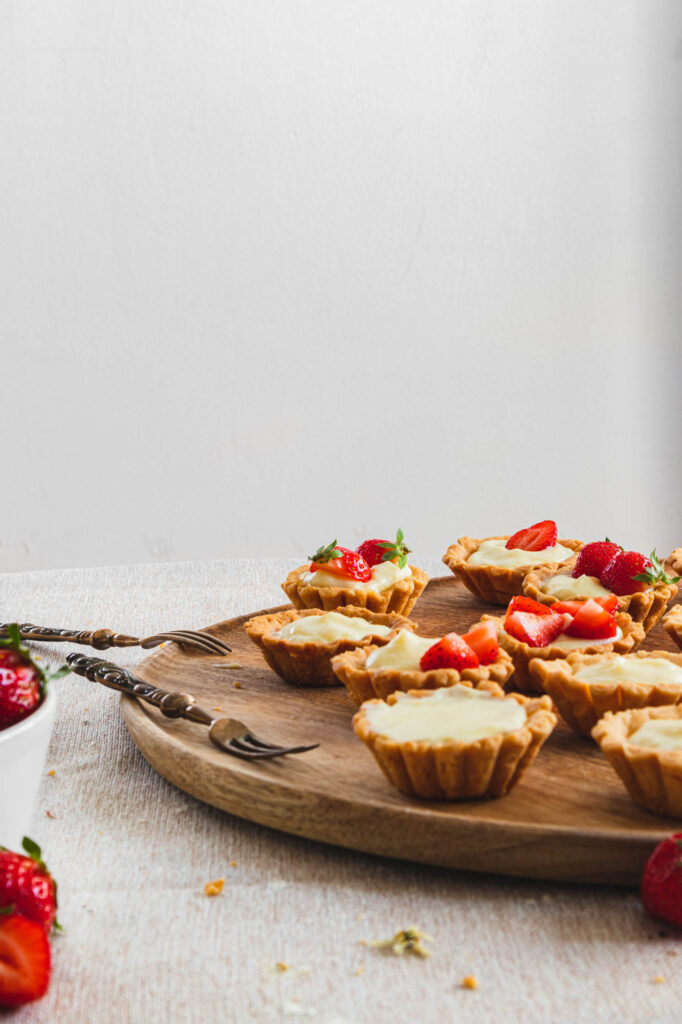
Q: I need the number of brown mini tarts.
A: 11